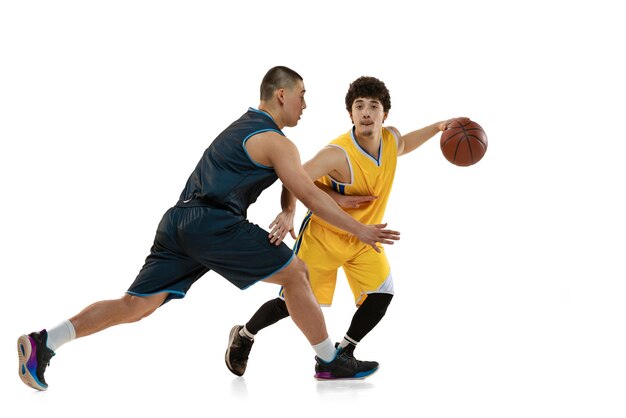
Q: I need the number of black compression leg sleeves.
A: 2